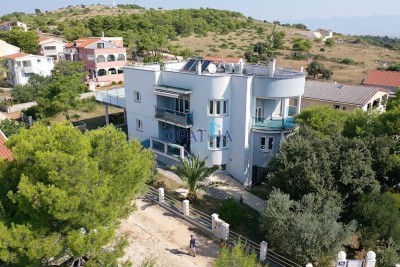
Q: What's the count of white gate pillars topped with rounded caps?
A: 2